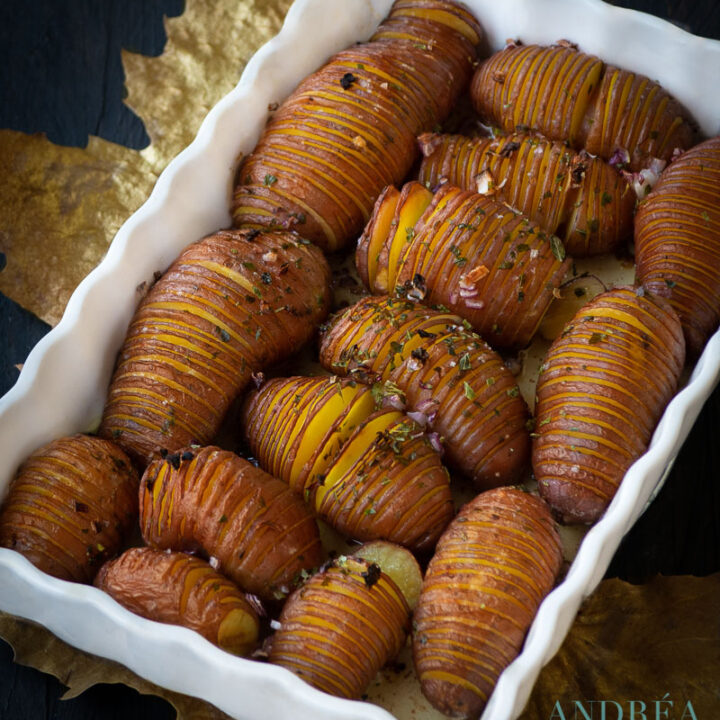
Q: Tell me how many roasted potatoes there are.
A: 14